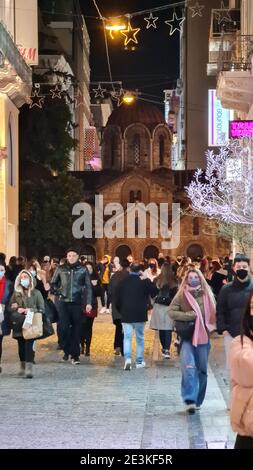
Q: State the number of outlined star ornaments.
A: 10